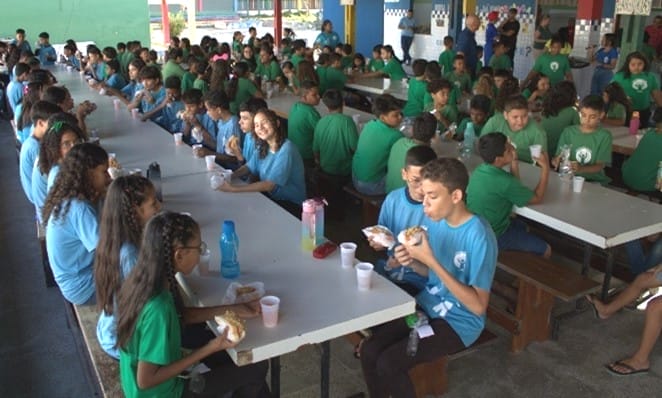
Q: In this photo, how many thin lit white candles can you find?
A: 0